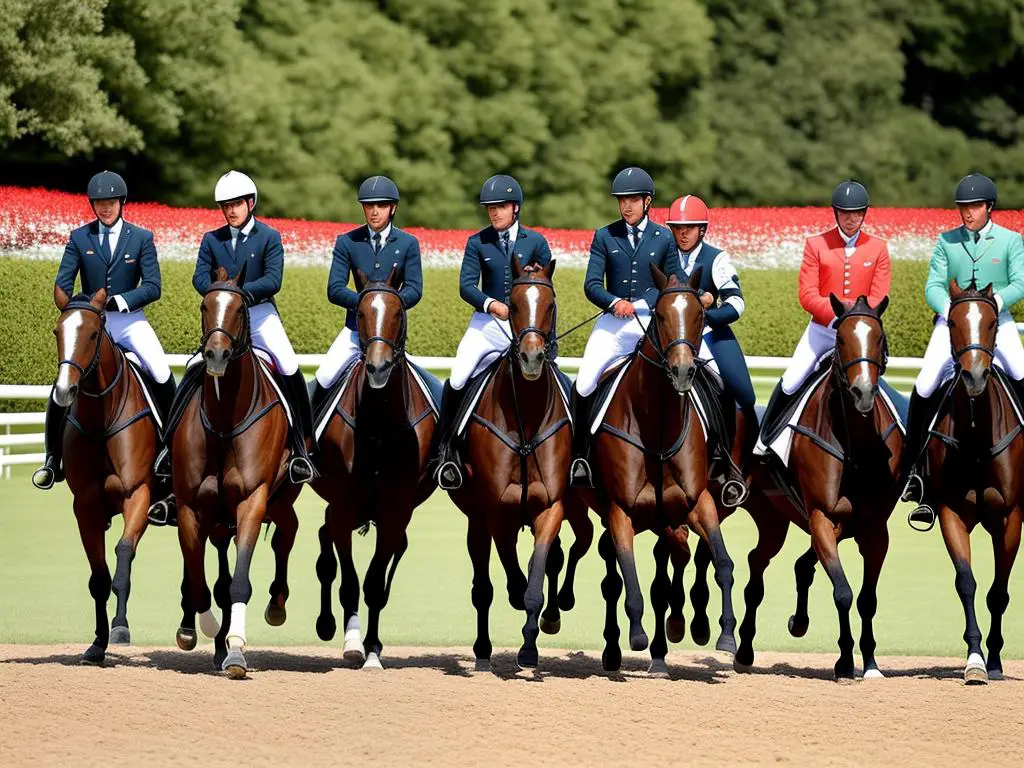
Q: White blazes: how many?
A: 7